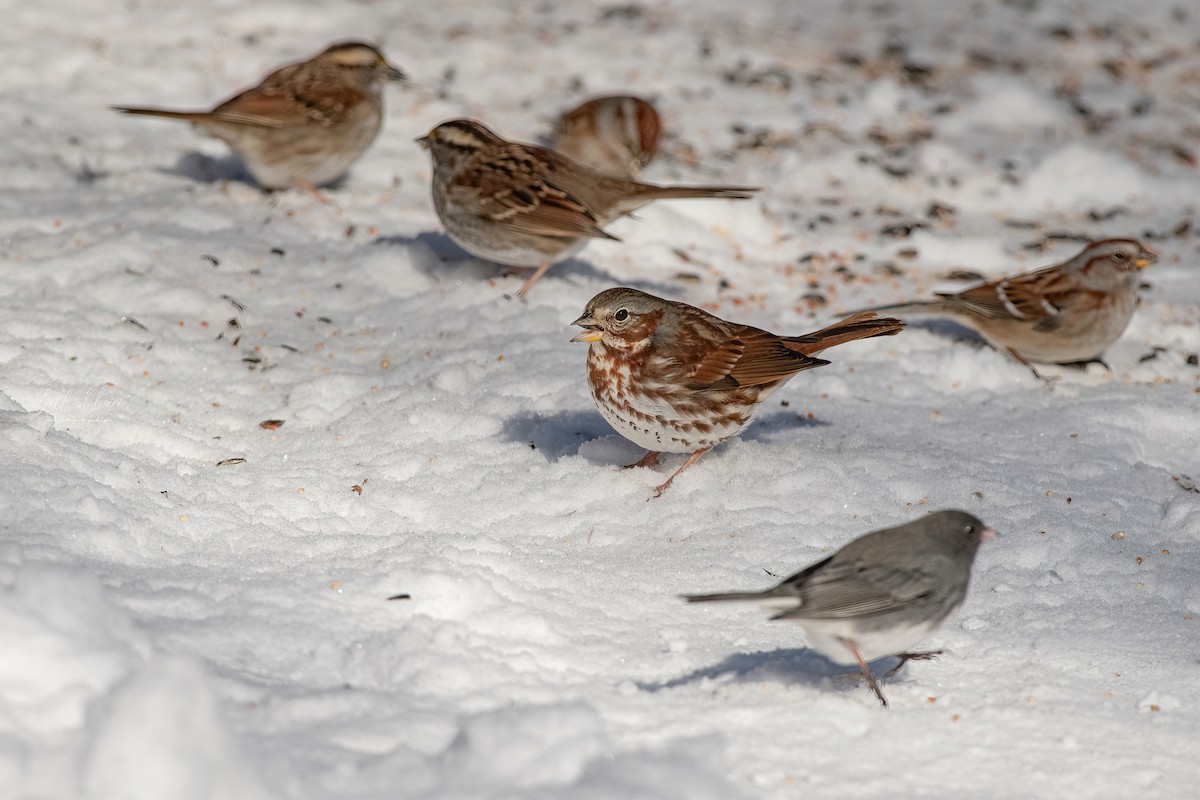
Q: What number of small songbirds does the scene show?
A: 6